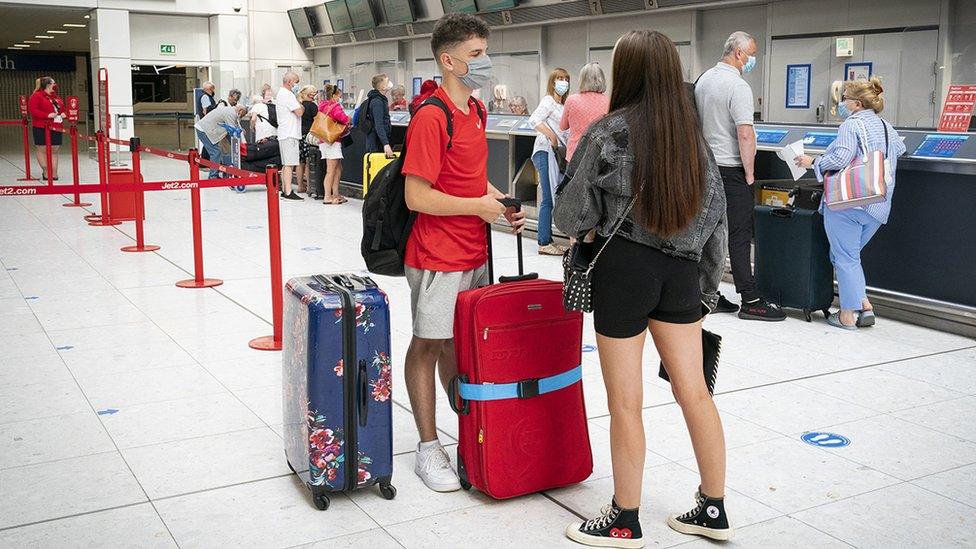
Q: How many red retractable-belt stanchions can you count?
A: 7